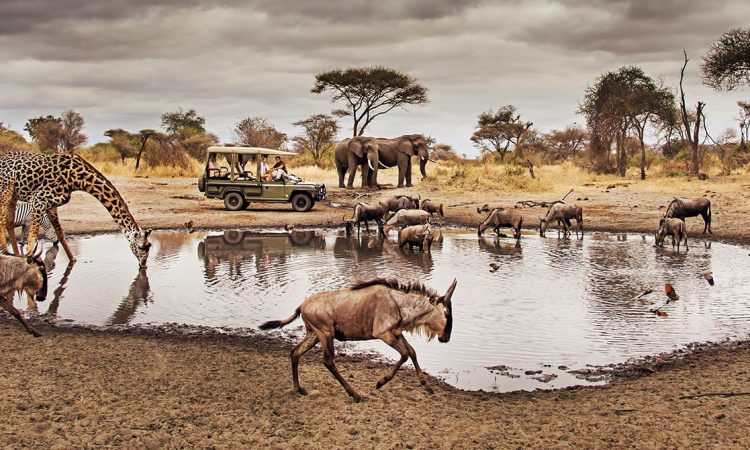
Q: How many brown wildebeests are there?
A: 11